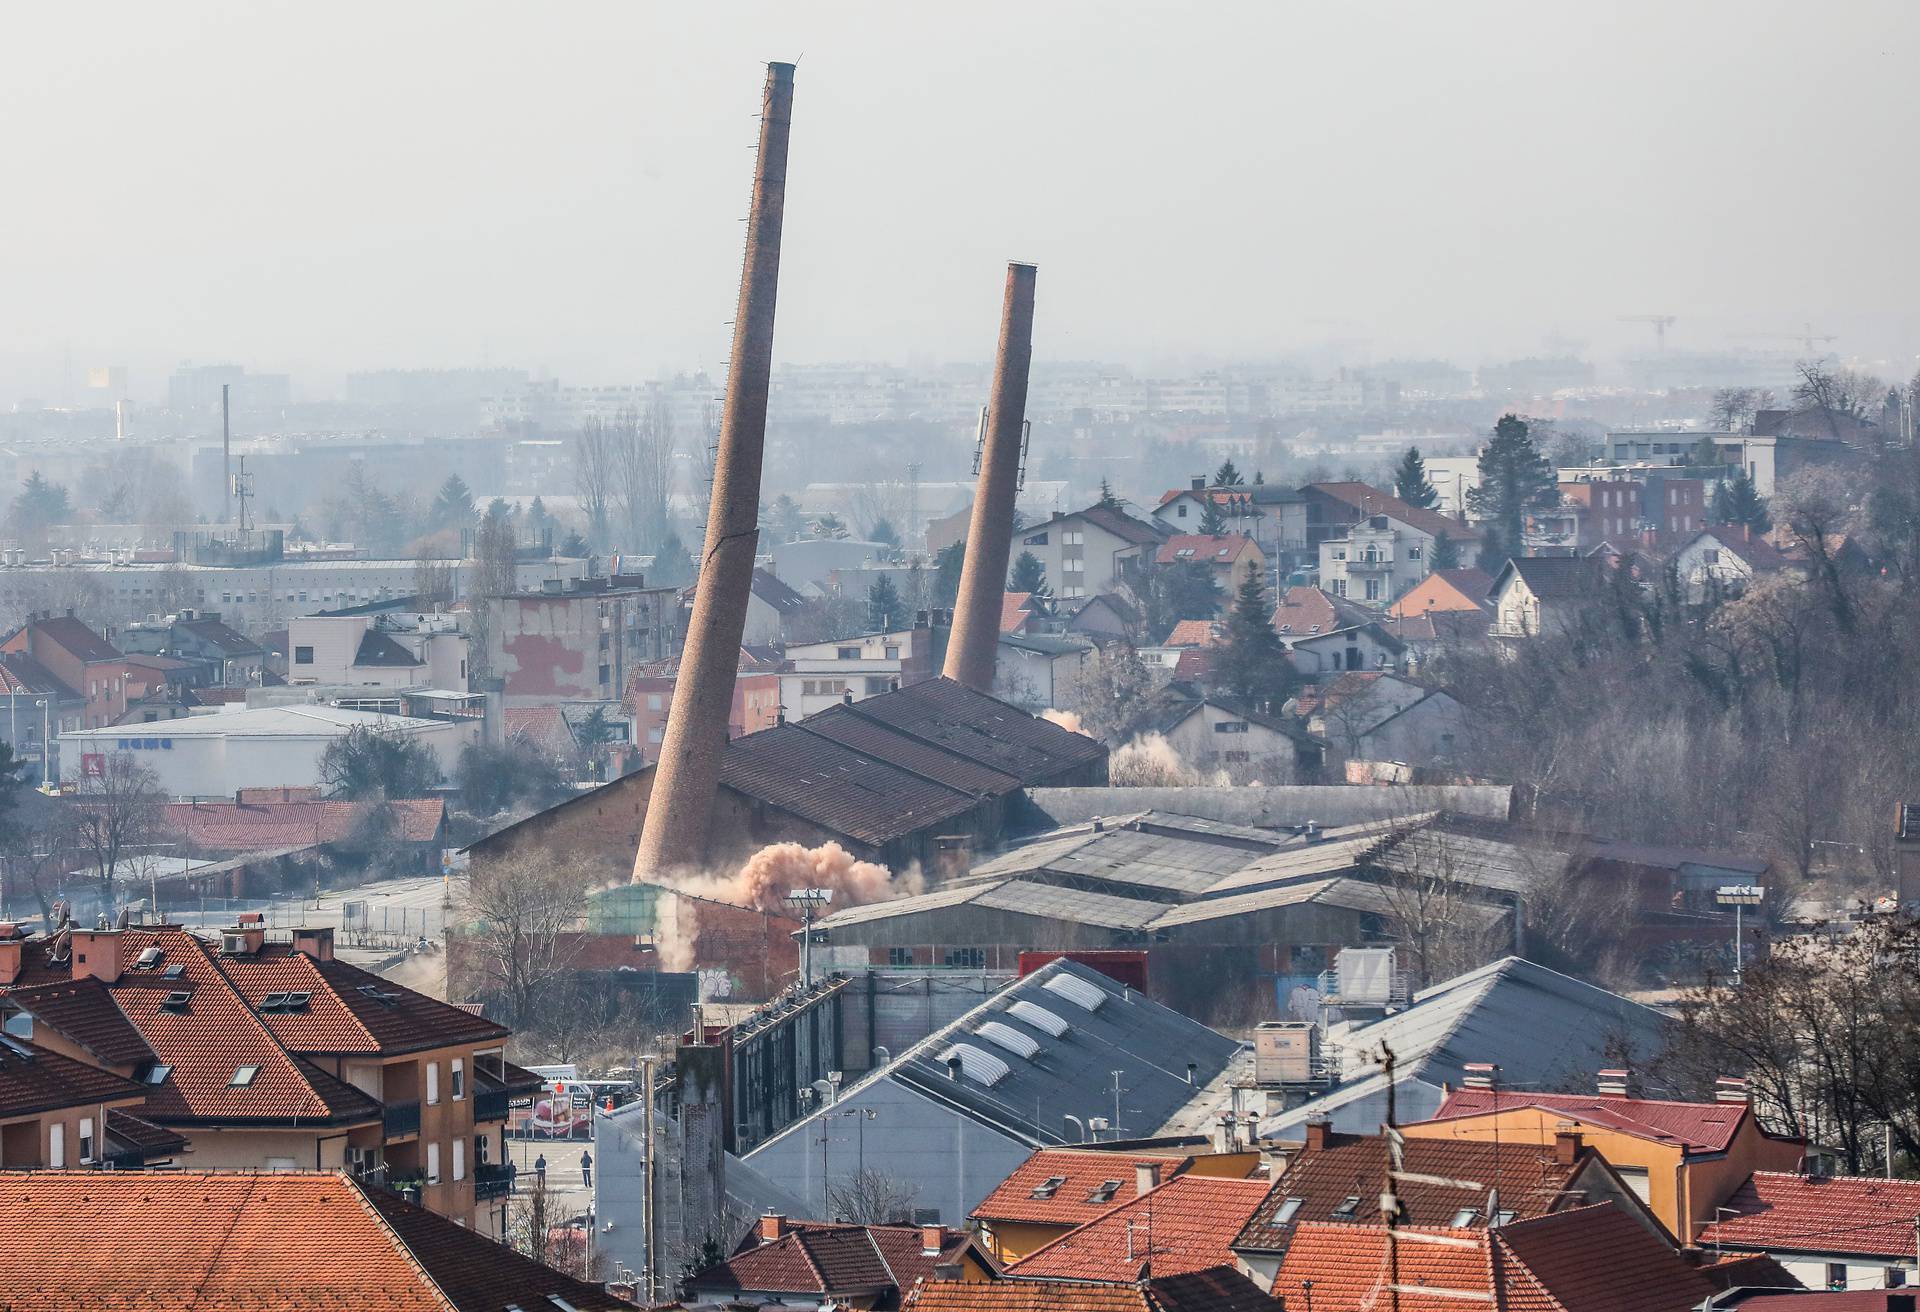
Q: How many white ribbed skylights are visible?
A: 4